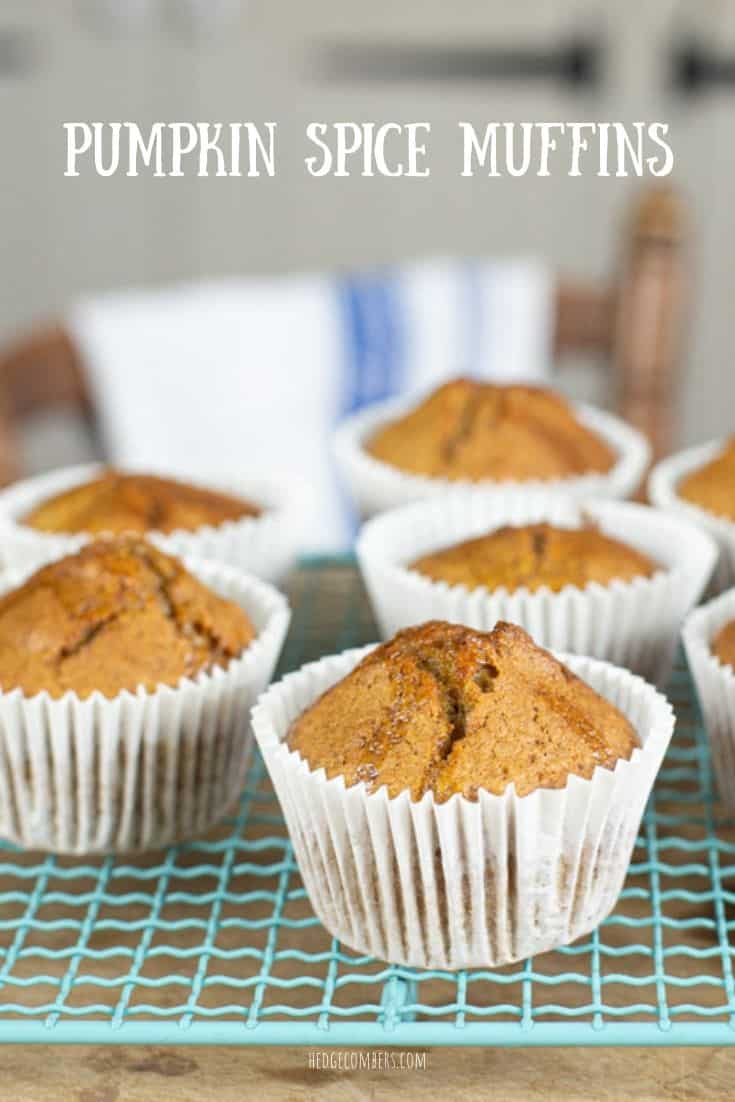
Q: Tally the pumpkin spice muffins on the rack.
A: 7